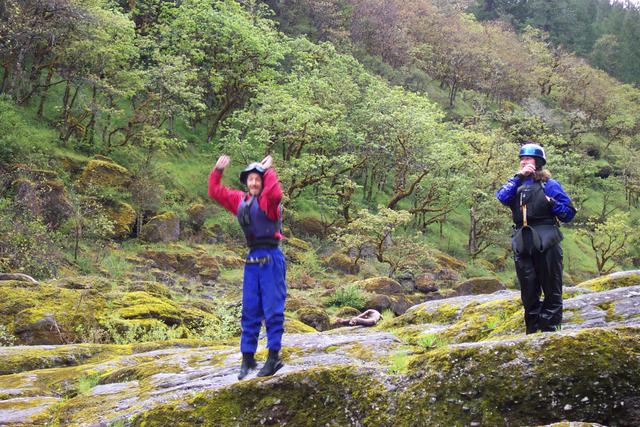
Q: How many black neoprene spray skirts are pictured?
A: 1